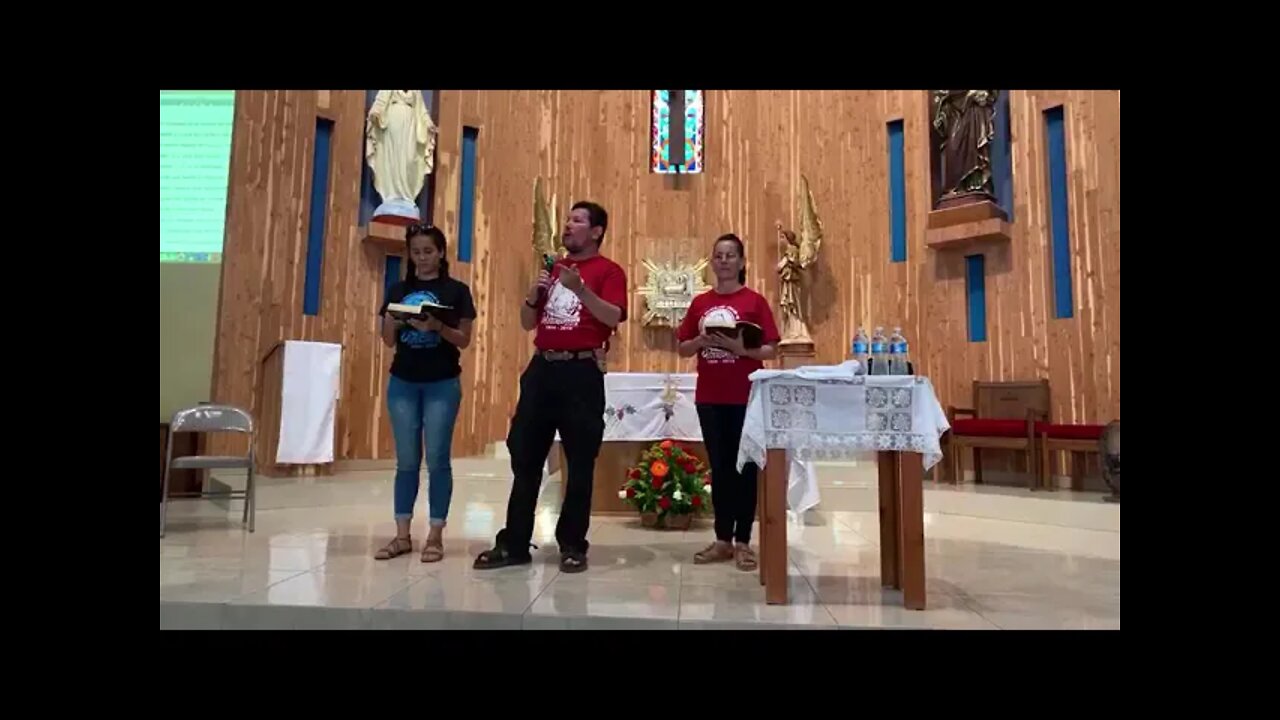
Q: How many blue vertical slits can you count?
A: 6